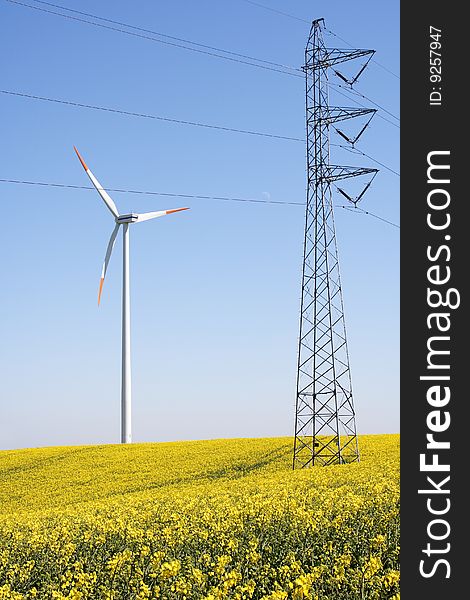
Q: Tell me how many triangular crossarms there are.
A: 3